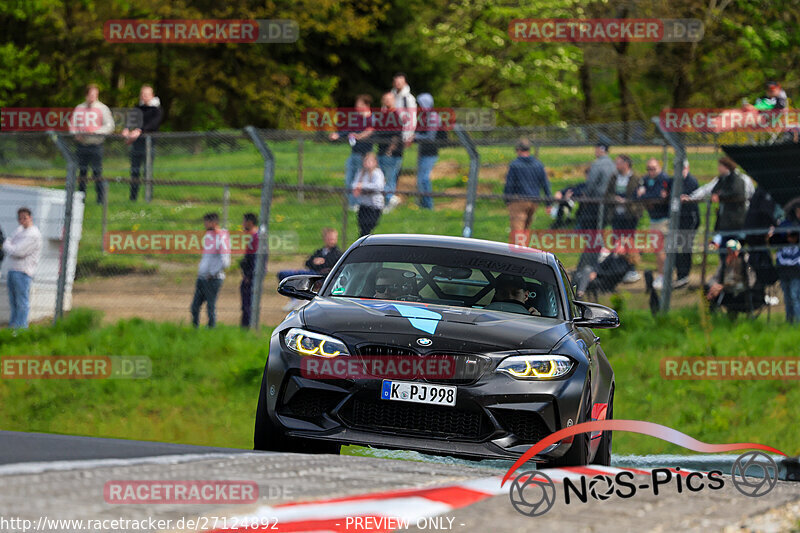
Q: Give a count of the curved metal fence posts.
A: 4